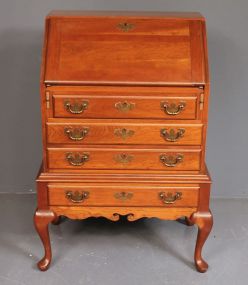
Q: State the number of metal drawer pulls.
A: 8